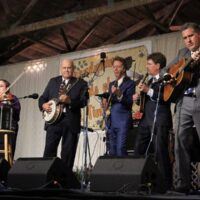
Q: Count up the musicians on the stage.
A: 5